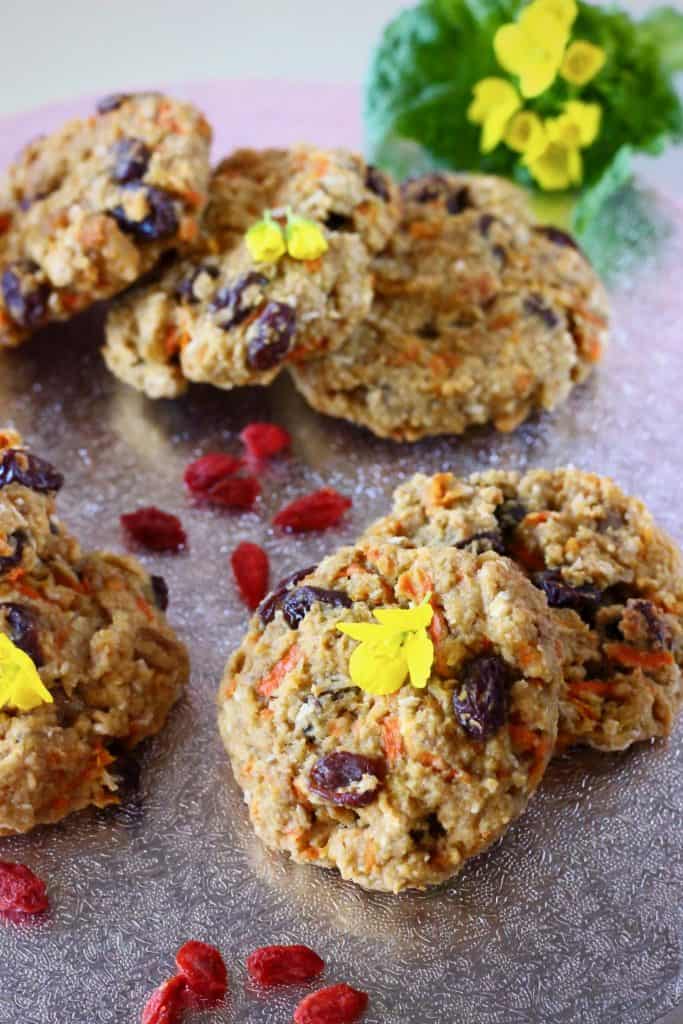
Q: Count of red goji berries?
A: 11